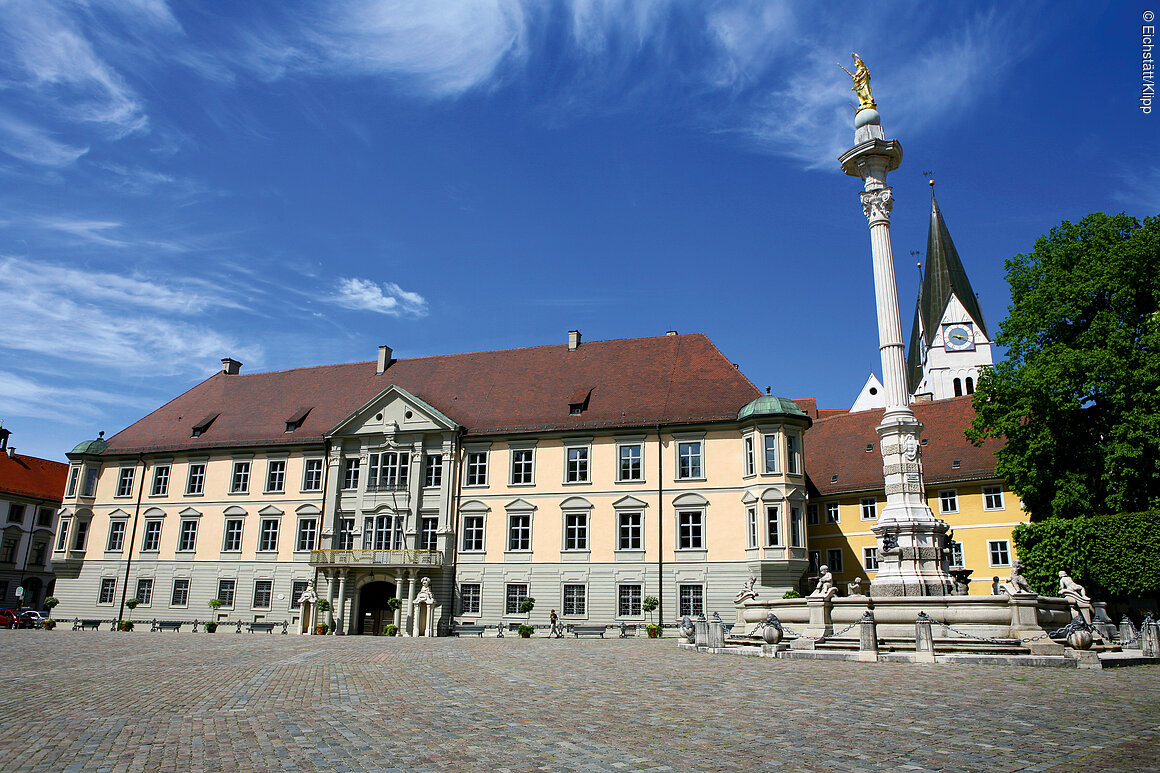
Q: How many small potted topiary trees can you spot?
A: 7